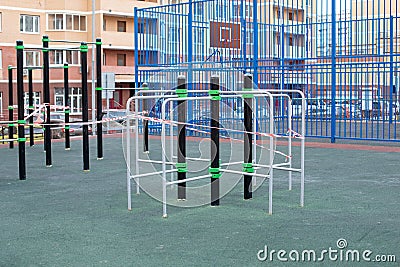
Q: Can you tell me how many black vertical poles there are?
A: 11